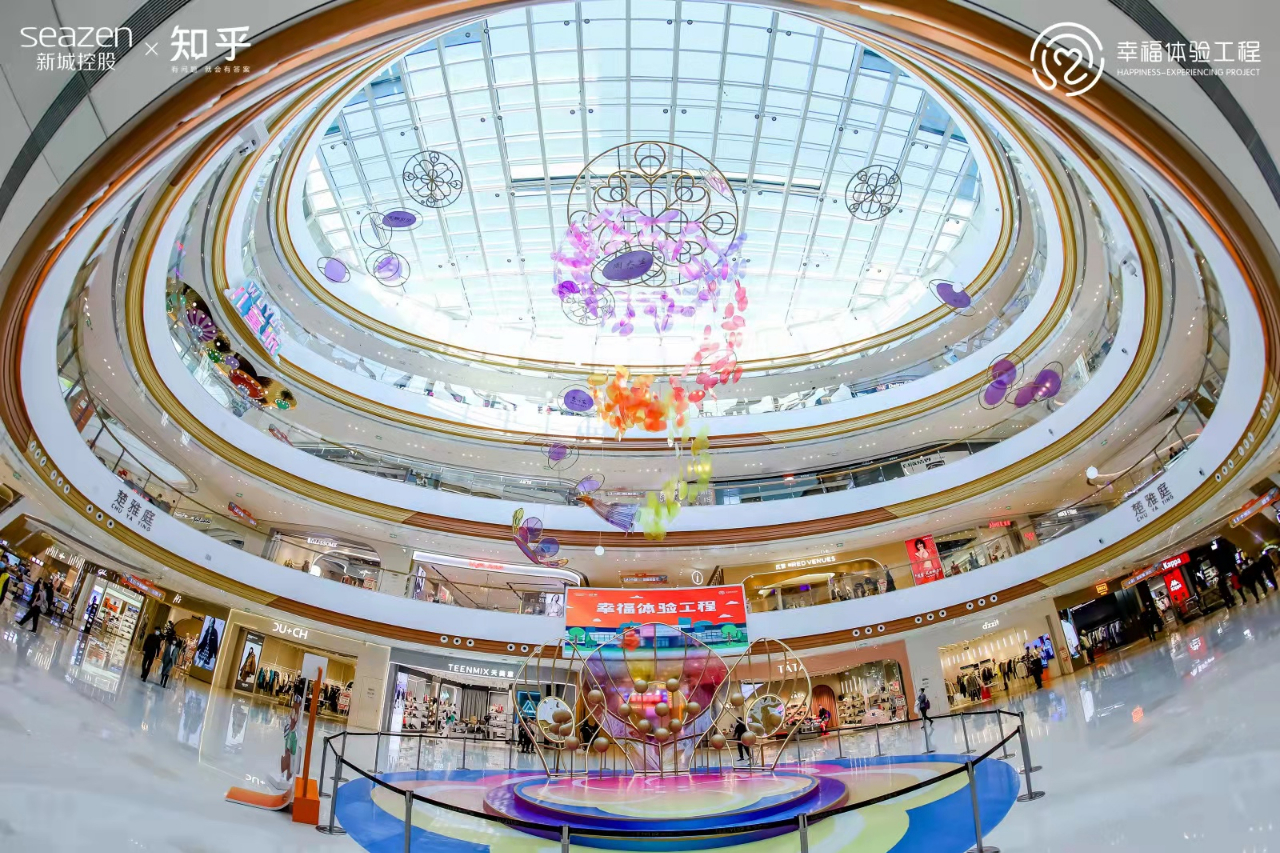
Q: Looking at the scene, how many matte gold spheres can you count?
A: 14